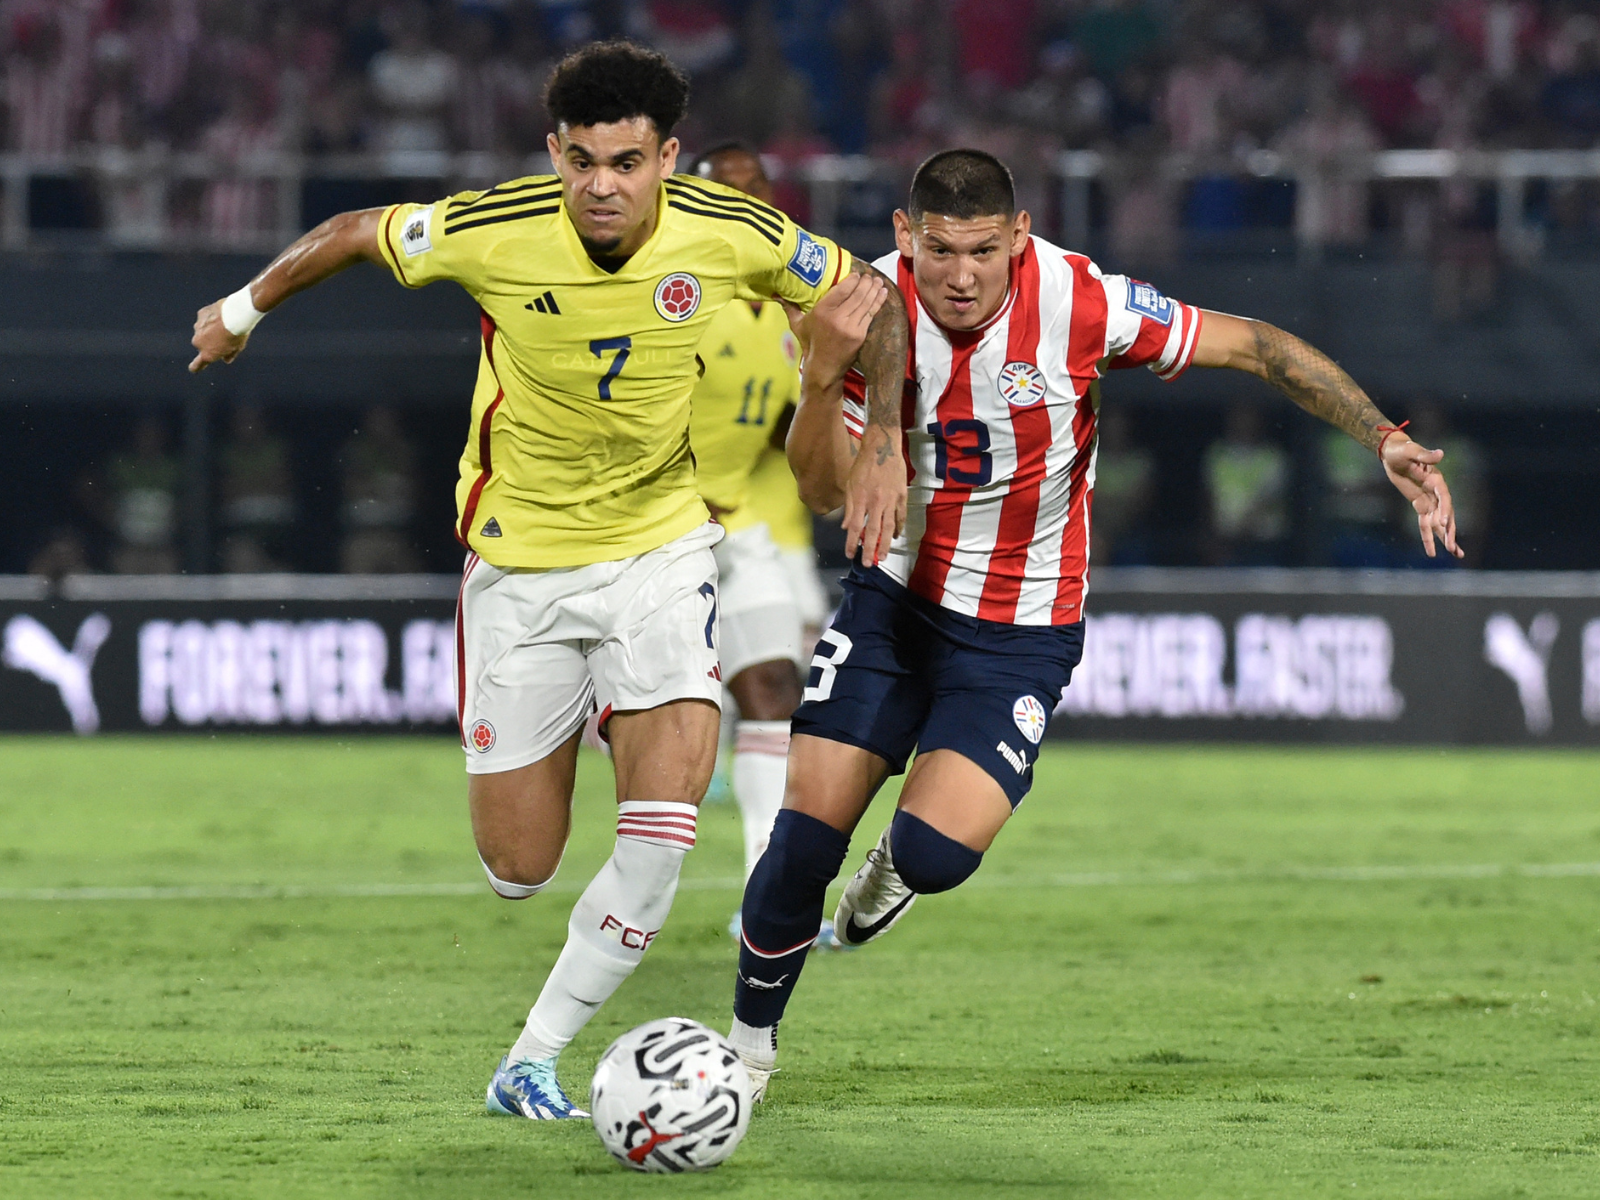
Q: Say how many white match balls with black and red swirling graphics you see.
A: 1